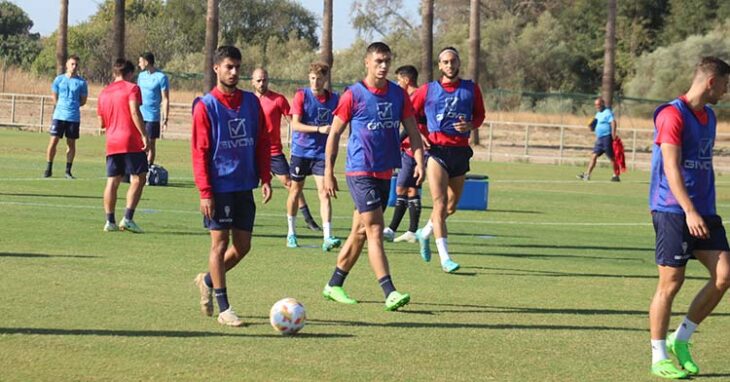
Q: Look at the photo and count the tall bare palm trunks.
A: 7